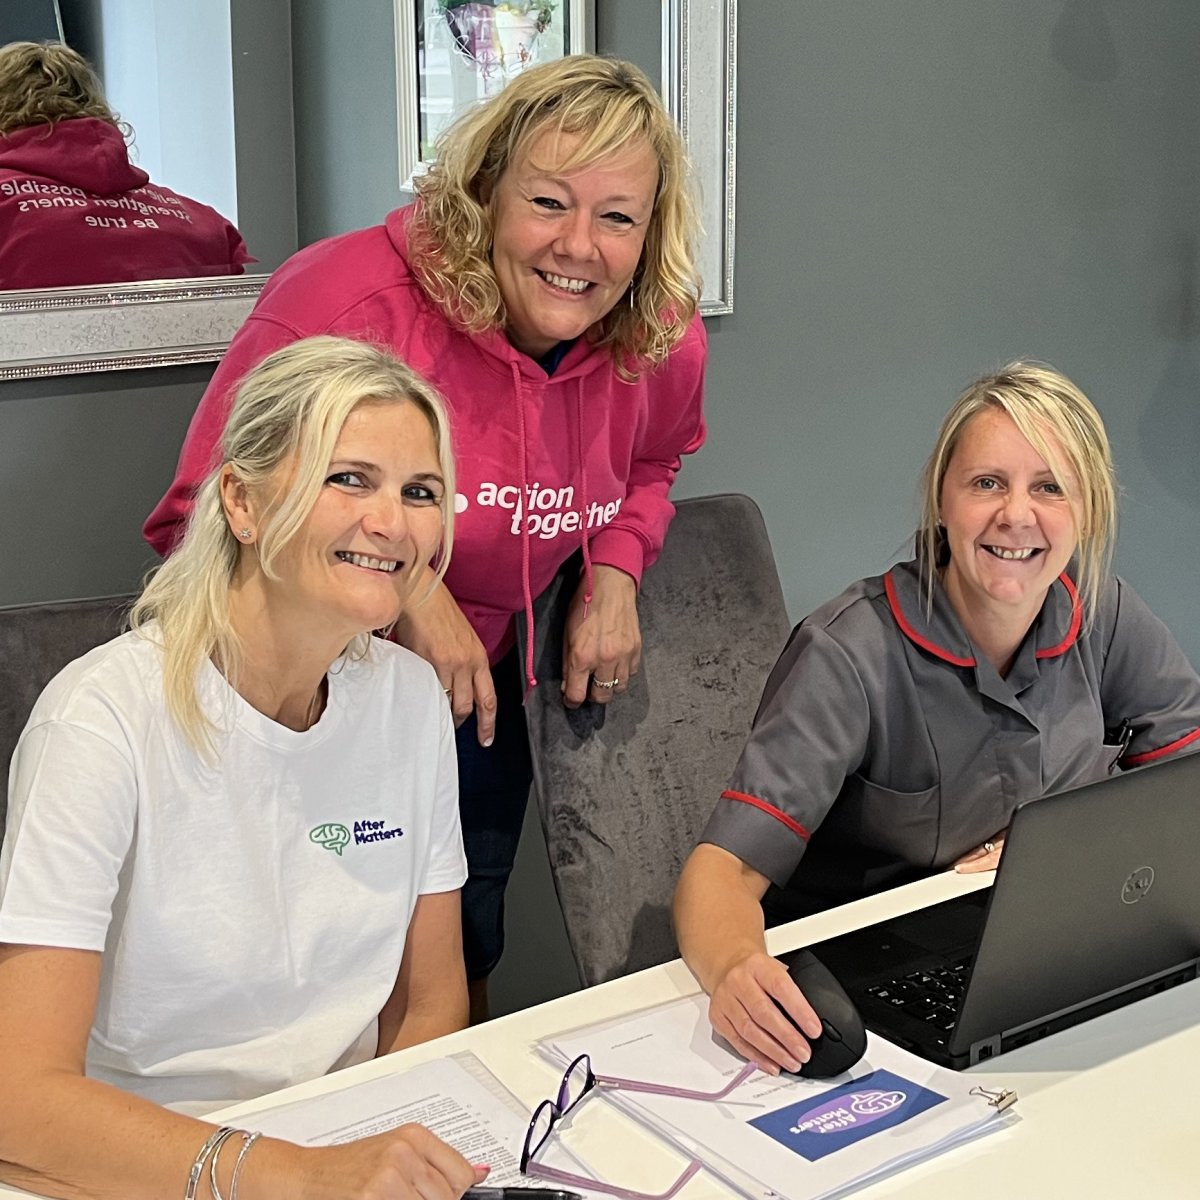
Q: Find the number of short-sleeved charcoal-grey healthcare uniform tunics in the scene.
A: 1